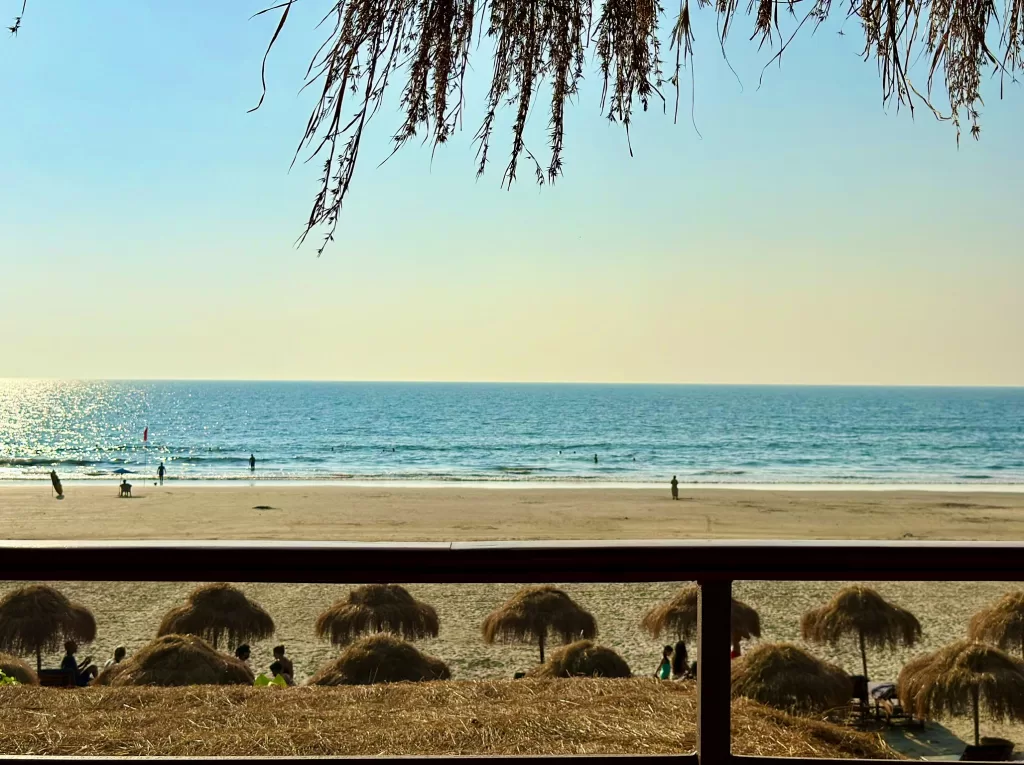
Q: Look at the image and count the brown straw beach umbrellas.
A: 13